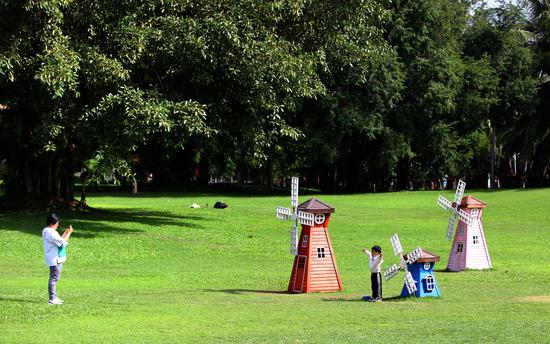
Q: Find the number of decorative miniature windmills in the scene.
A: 3